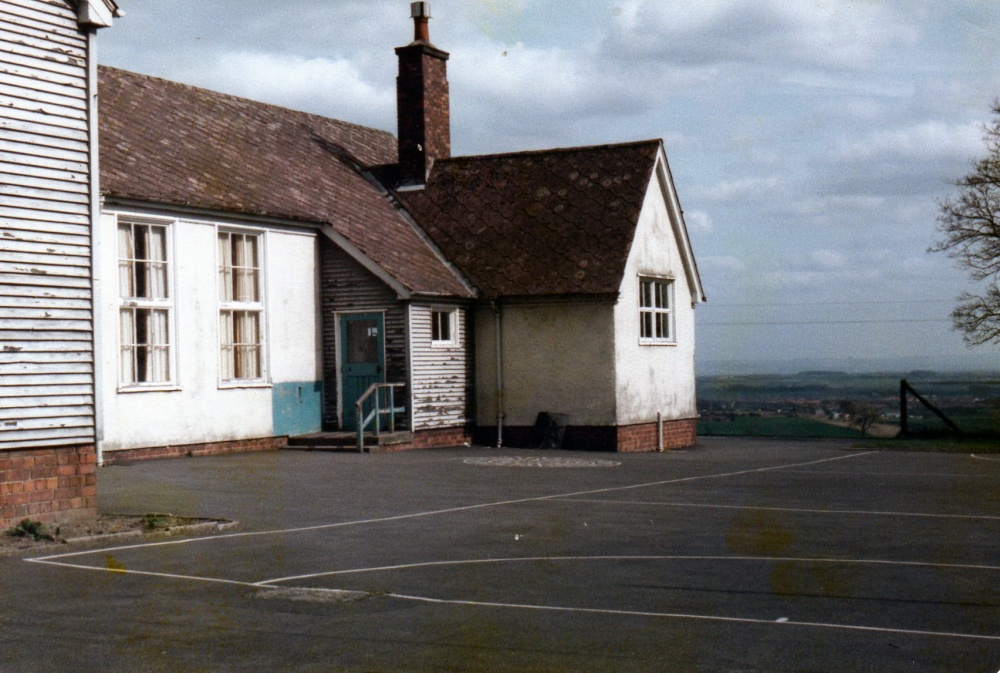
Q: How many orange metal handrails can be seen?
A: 0